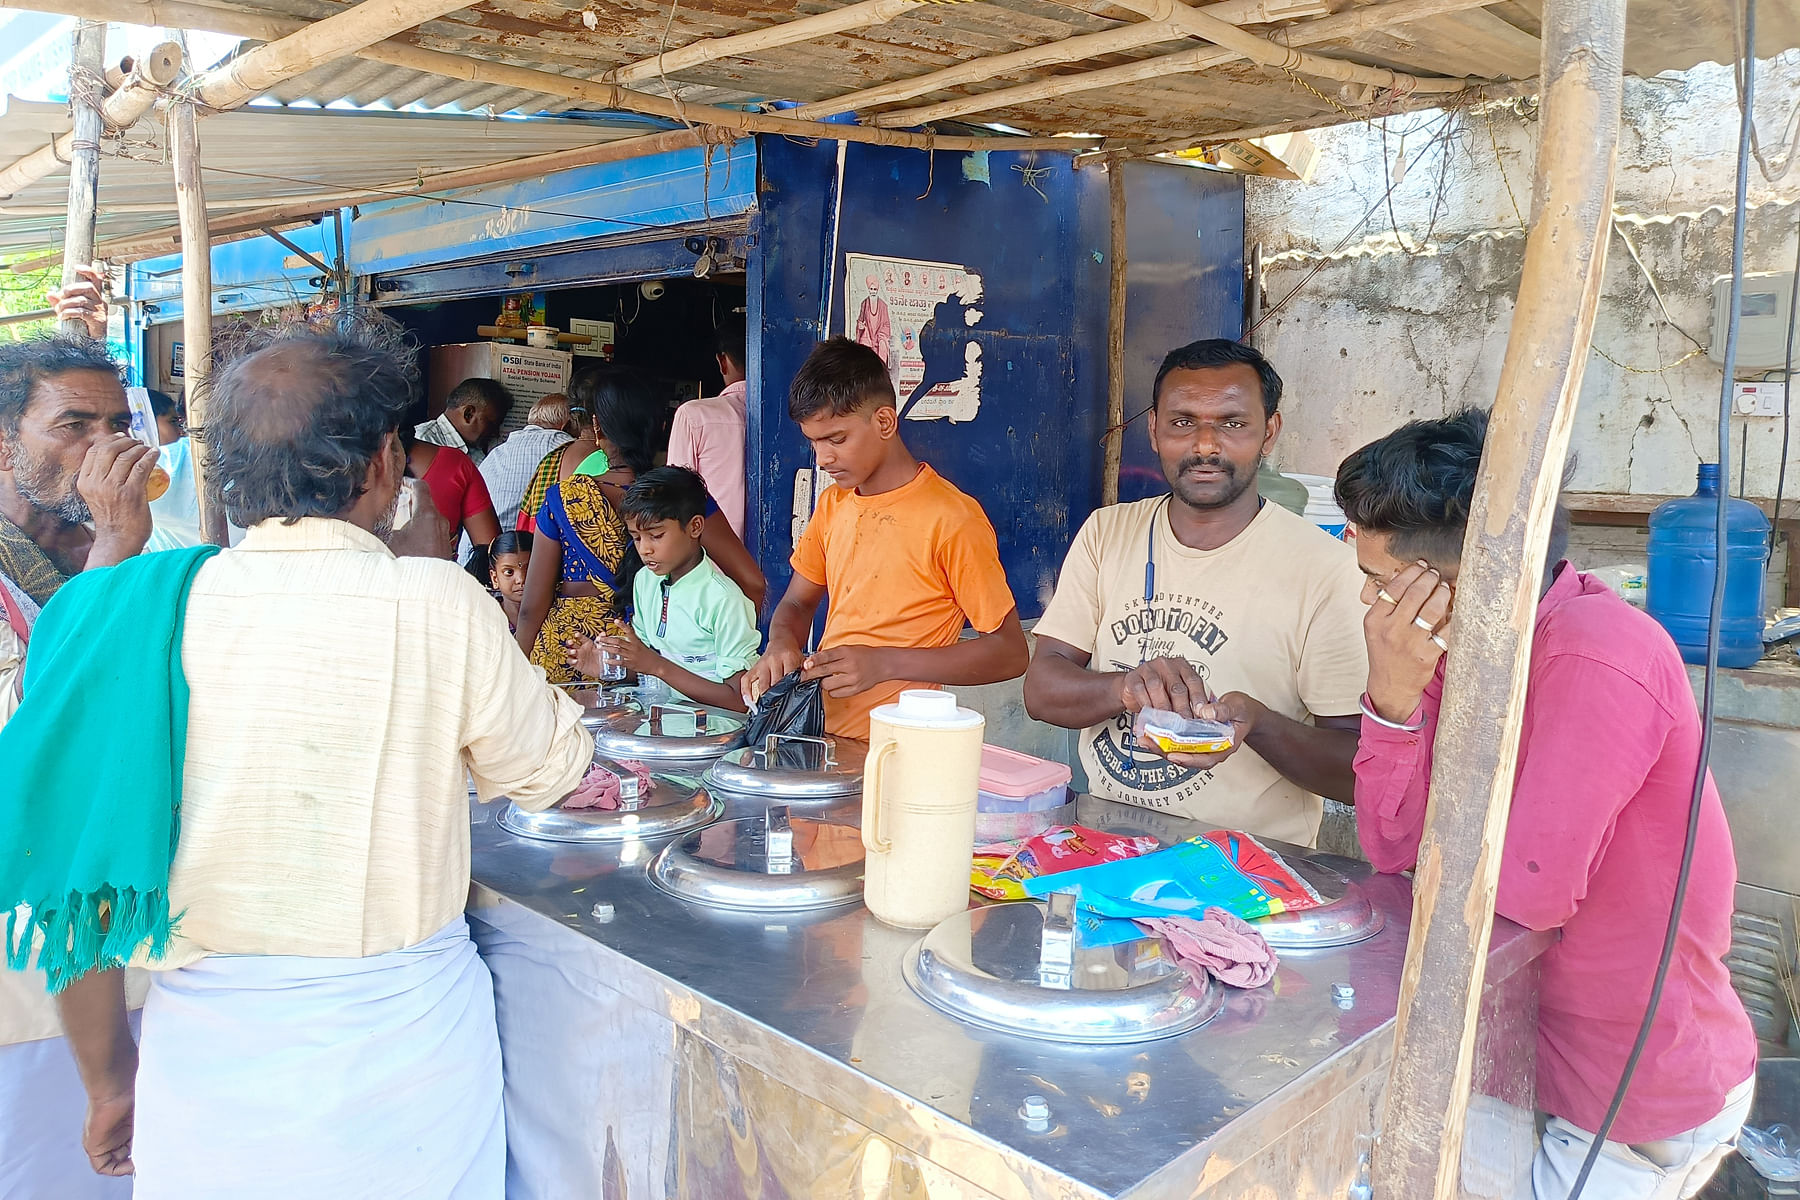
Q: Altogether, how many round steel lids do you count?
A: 7